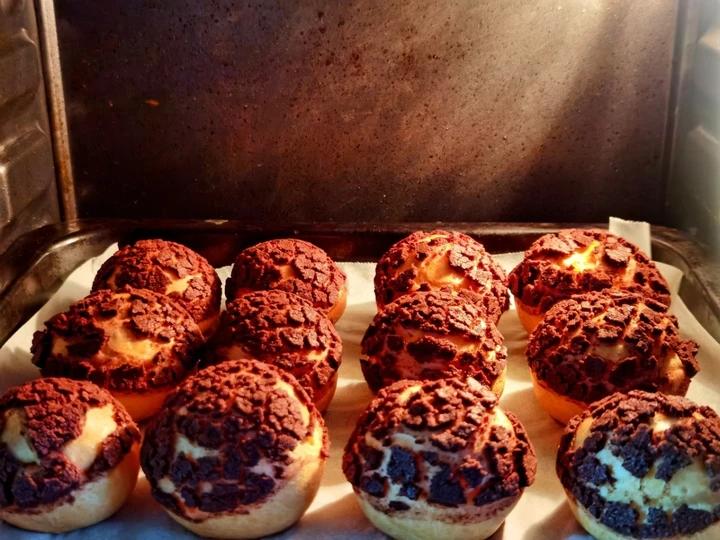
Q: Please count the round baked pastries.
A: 12